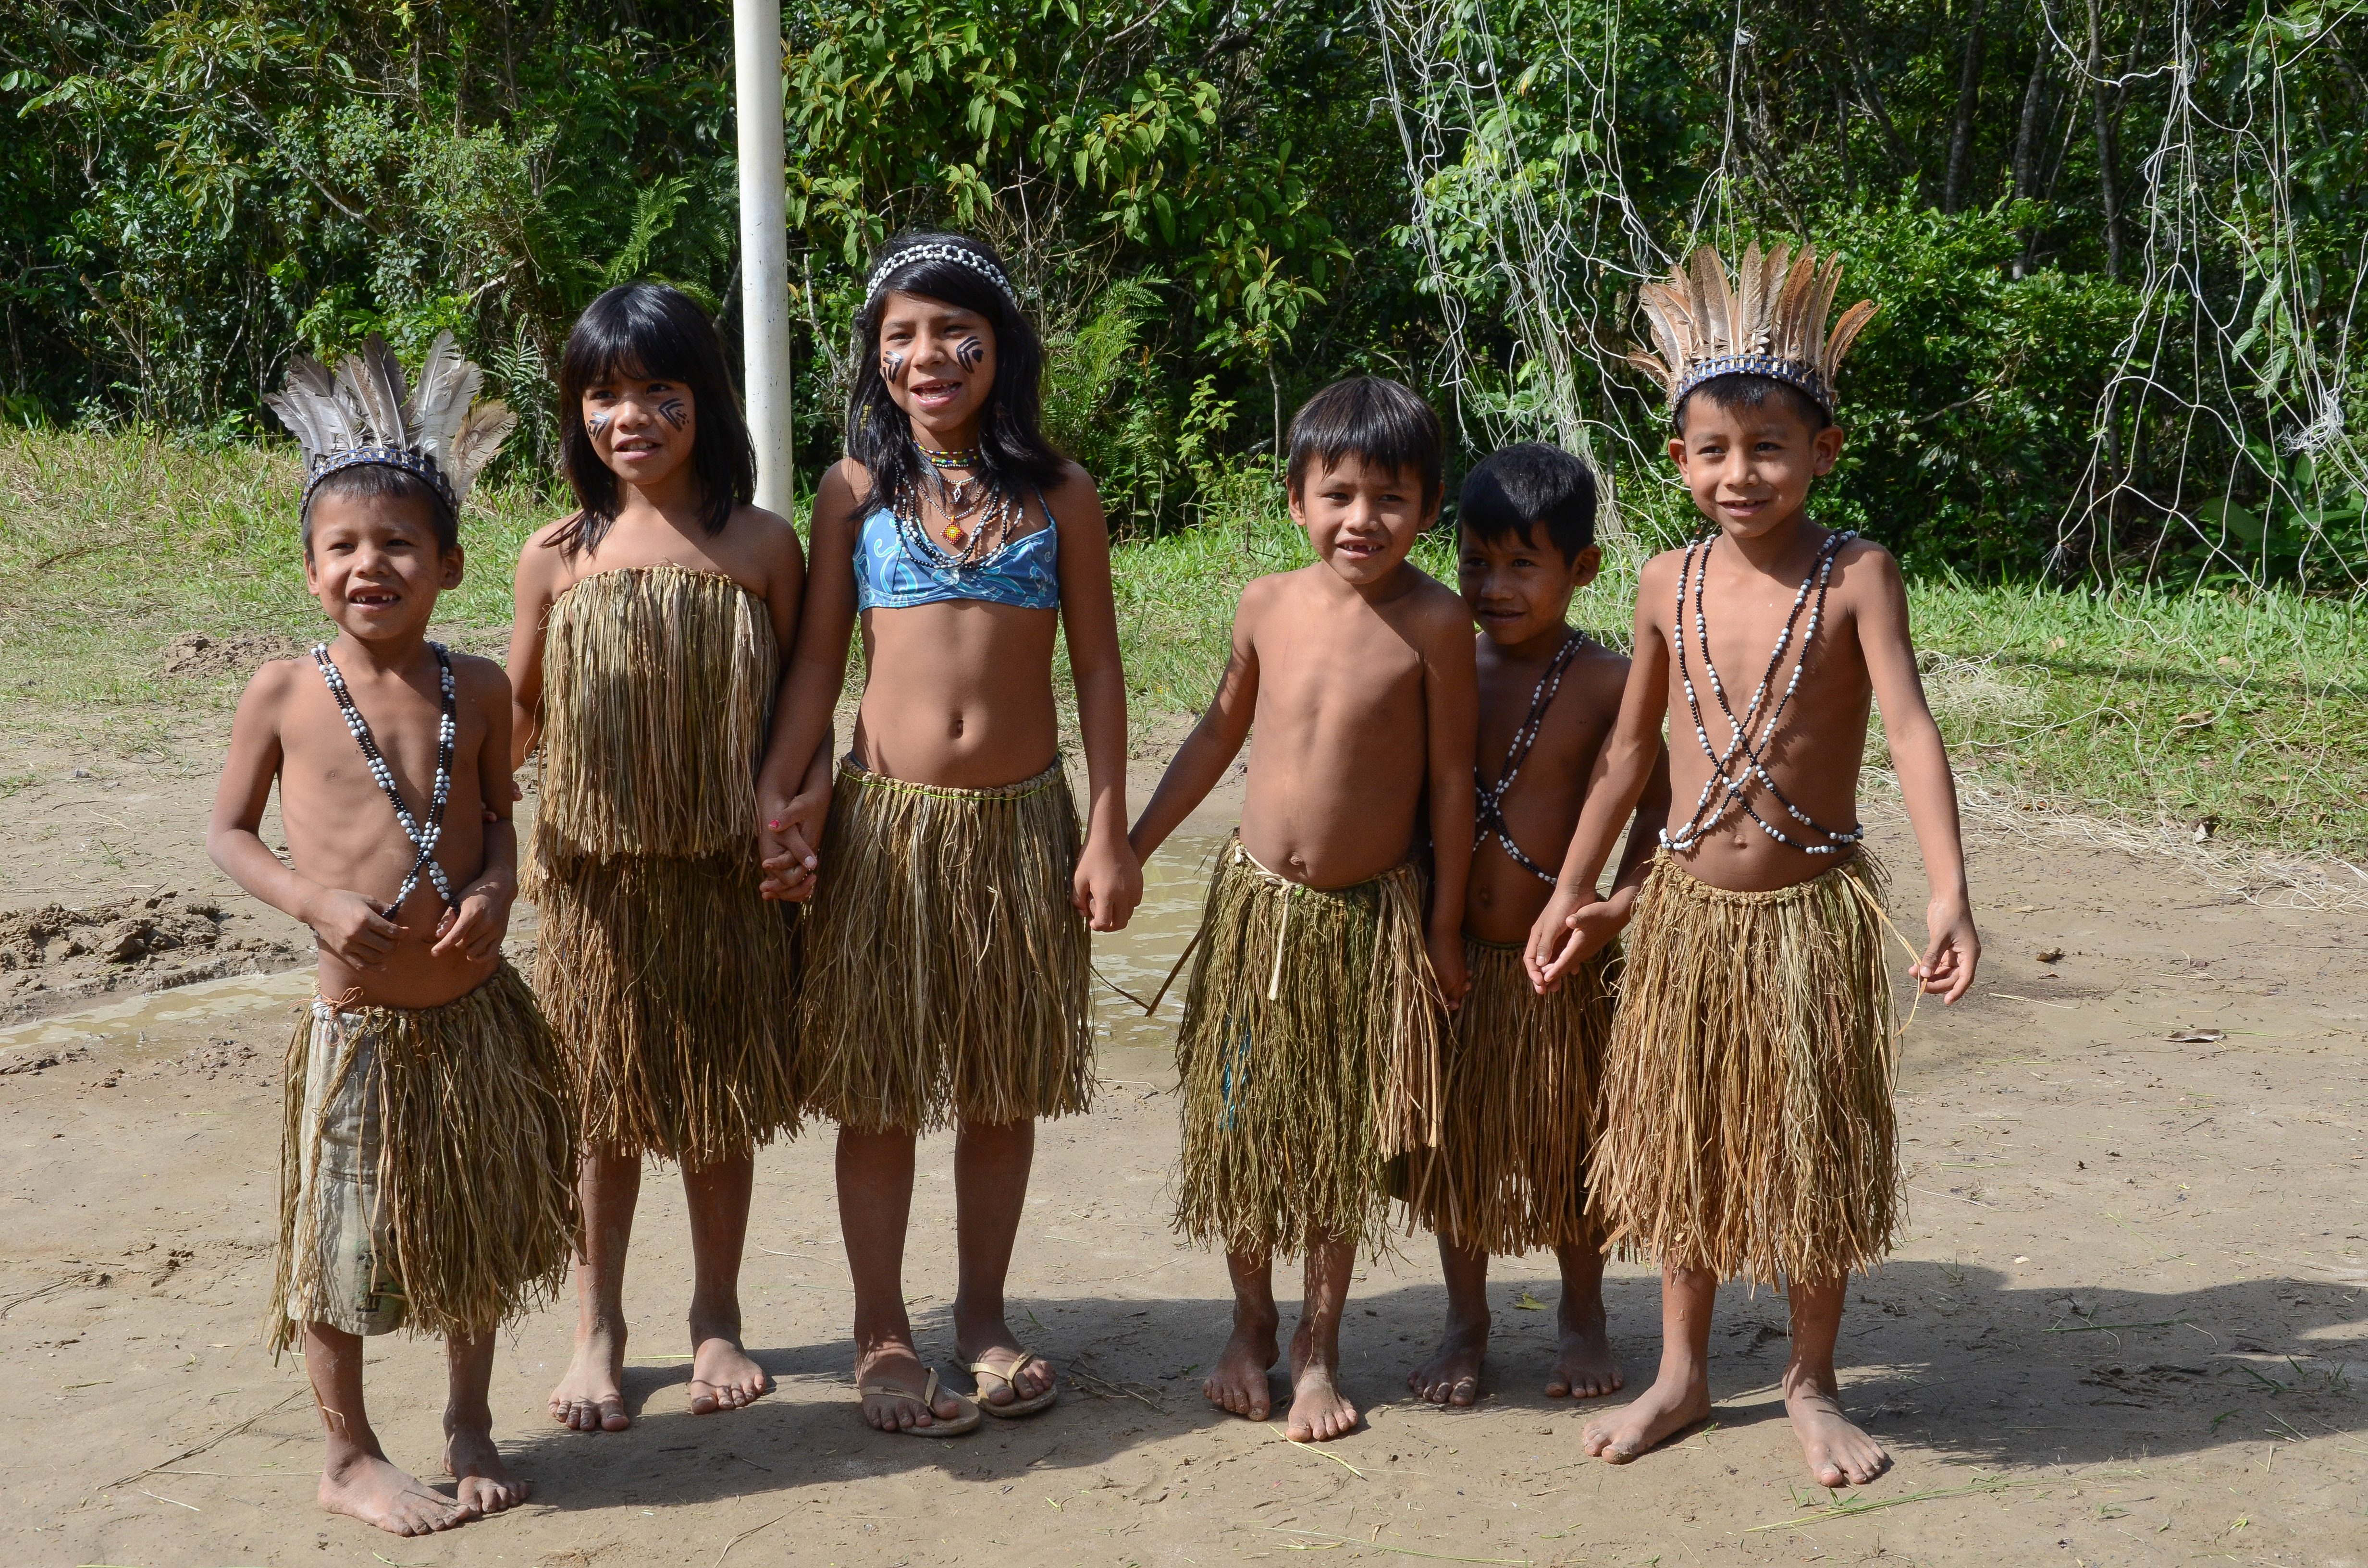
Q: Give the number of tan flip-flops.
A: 2